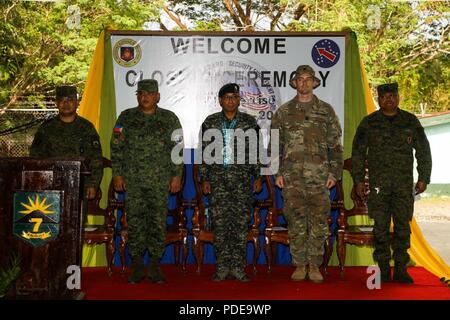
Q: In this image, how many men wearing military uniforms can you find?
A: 5